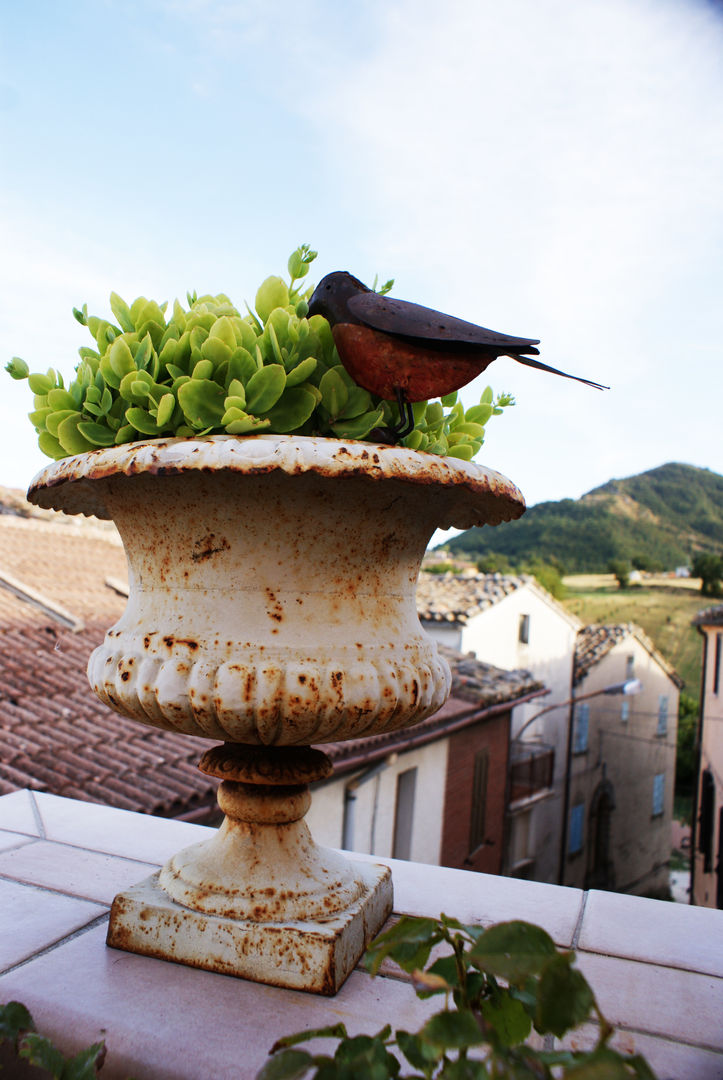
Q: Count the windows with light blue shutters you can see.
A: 5